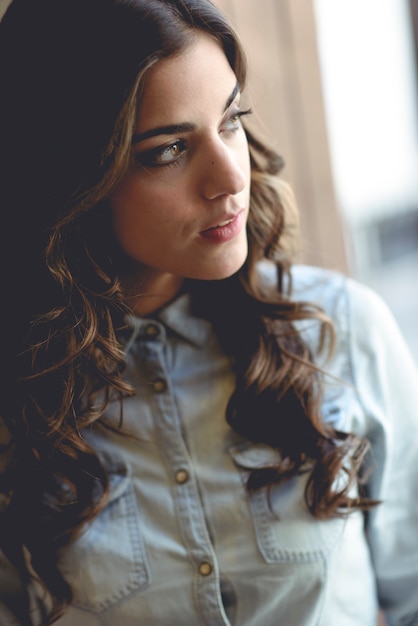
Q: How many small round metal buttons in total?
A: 4